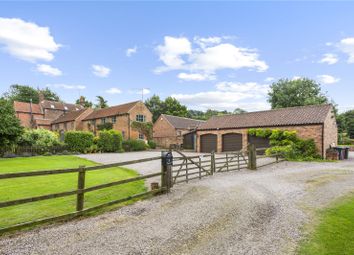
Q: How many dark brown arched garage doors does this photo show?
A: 3